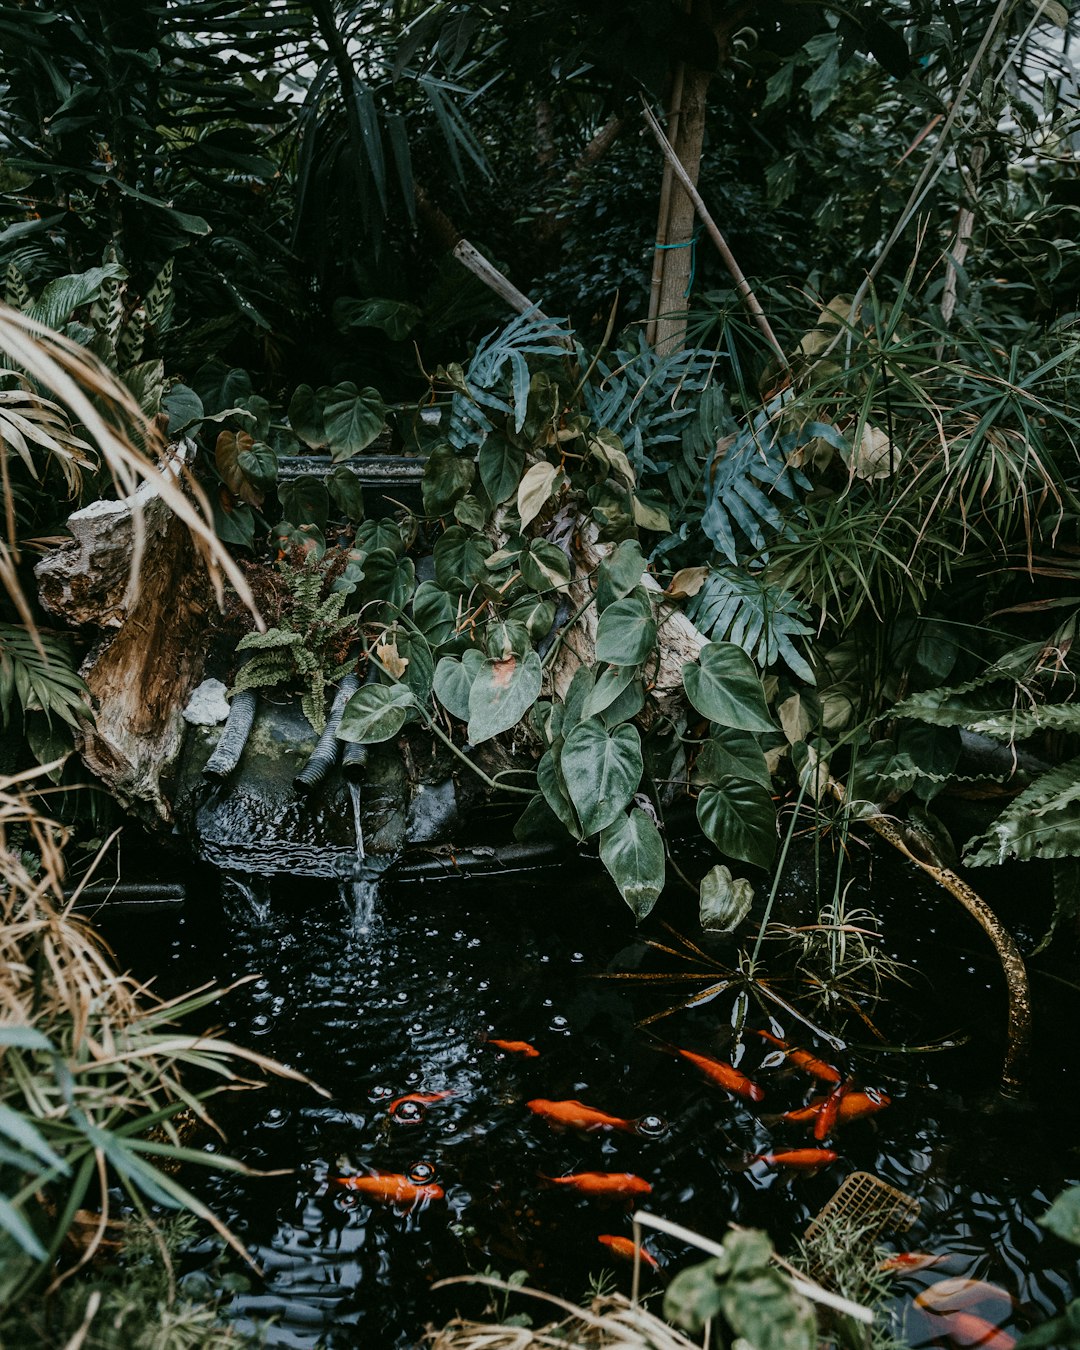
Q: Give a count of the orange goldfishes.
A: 14